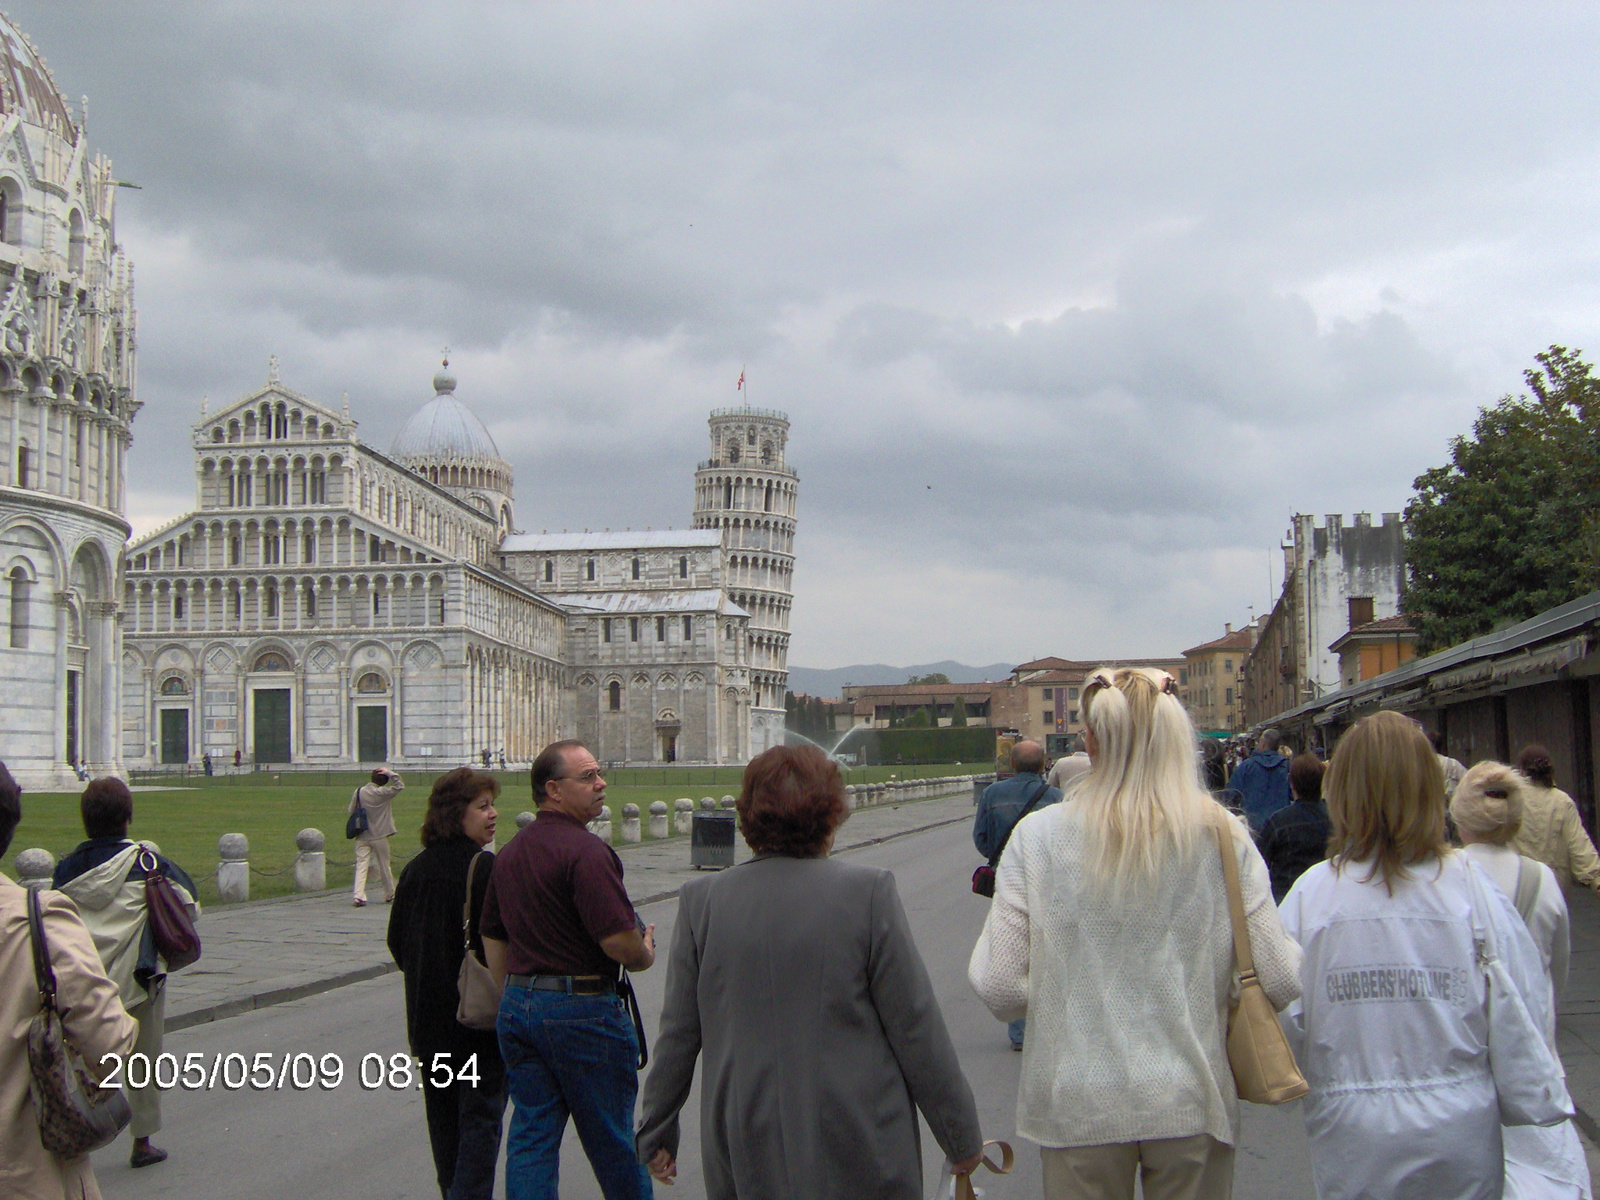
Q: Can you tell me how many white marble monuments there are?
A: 3